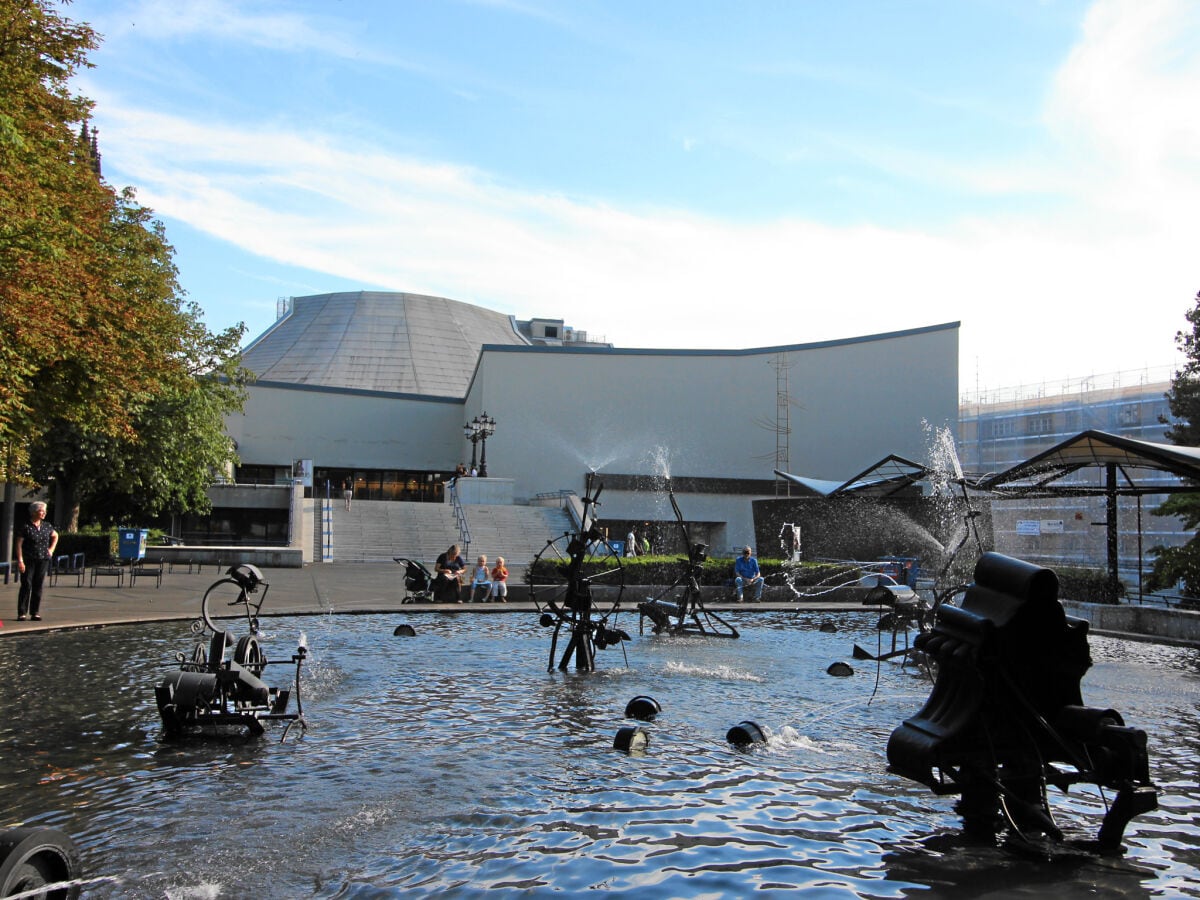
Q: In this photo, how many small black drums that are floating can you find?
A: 6